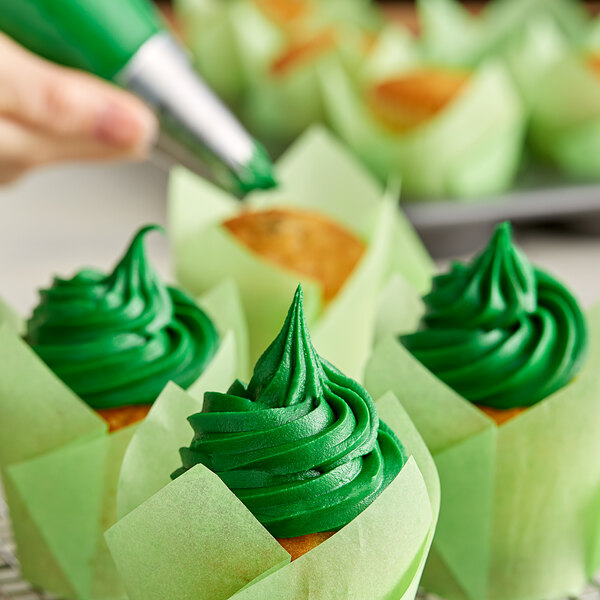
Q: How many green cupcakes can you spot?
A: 3